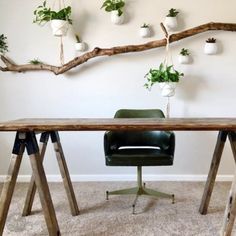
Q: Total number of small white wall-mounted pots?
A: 6